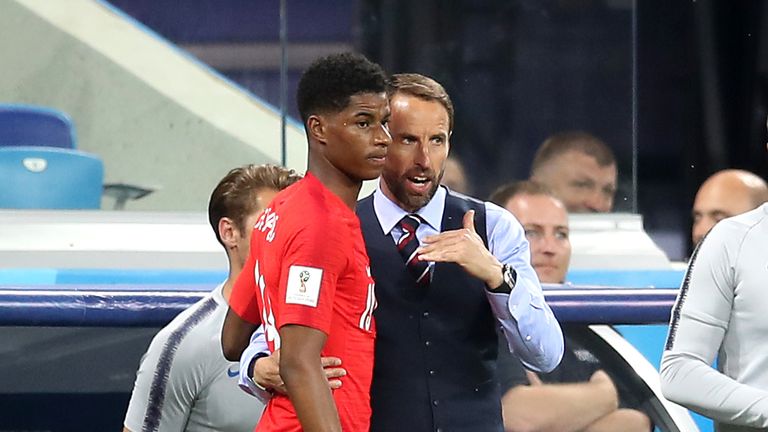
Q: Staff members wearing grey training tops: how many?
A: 2